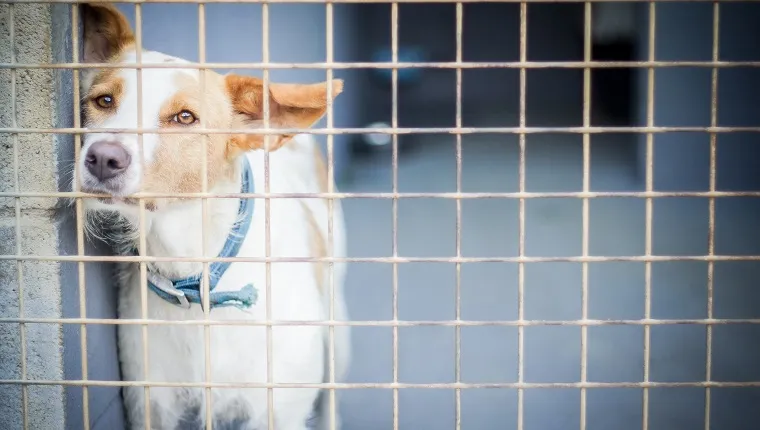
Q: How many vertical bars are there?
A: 12